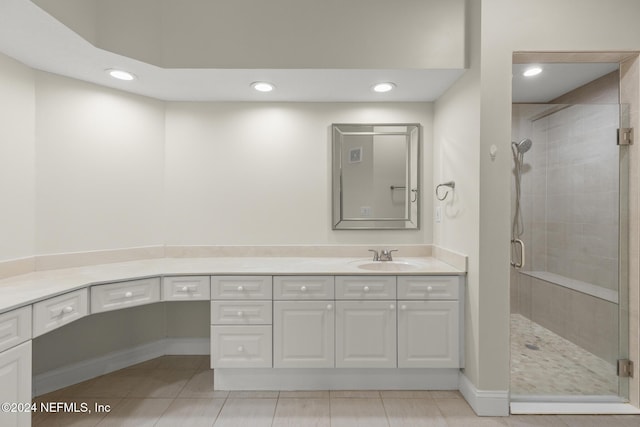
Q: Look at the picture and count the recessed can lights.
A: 4